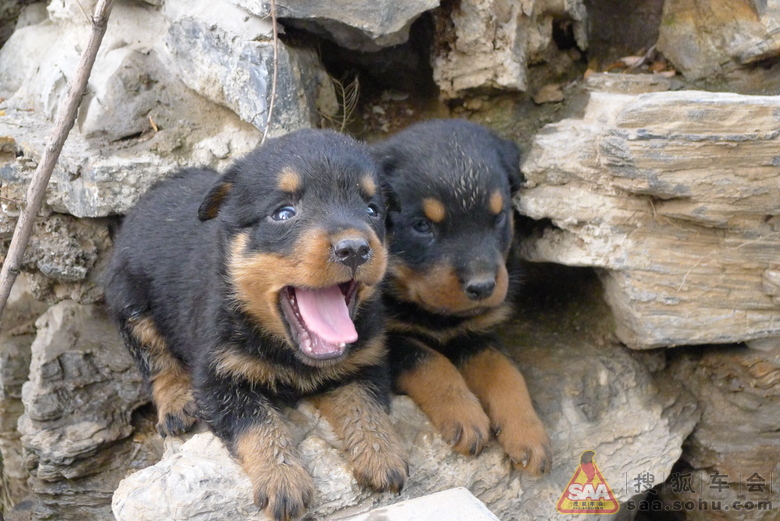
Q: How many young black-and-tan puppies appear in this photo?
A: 2